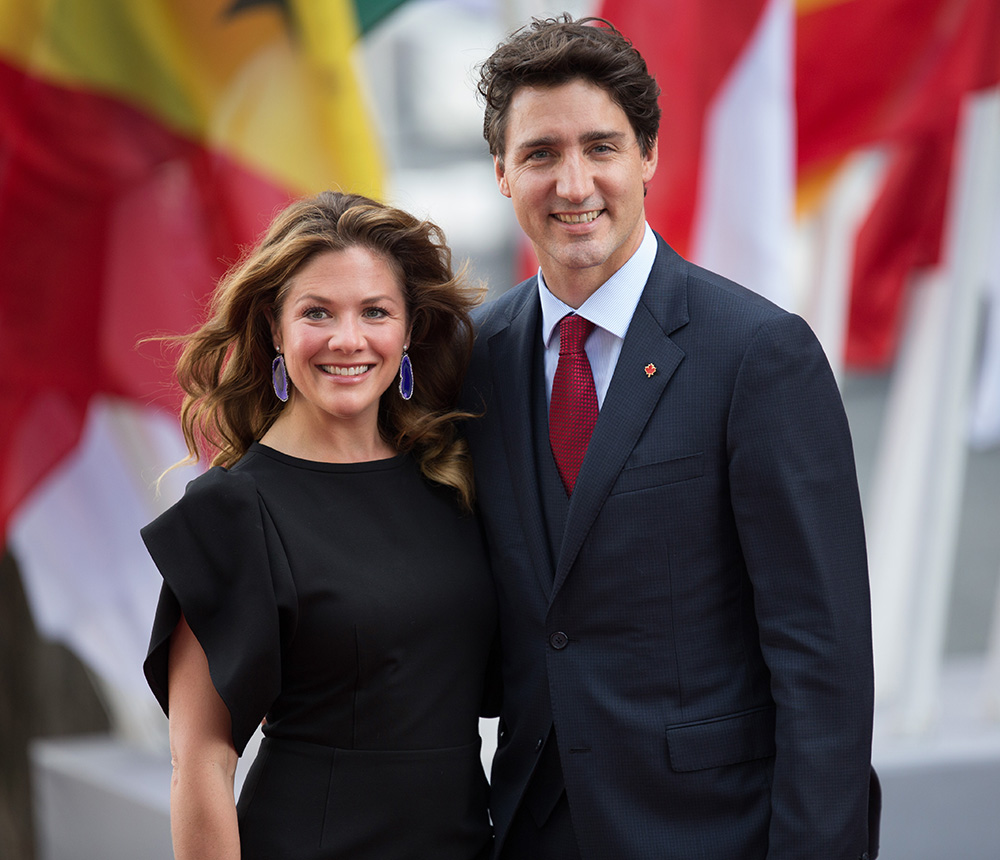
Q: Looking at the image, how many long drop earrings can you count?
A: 2